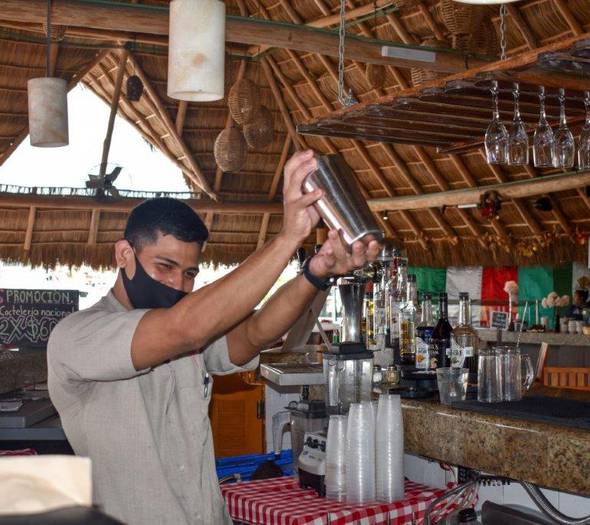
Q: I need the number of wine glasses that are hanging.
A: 5